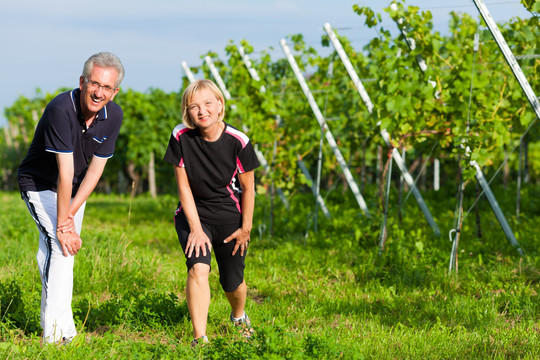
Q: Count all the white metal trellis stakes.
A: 7